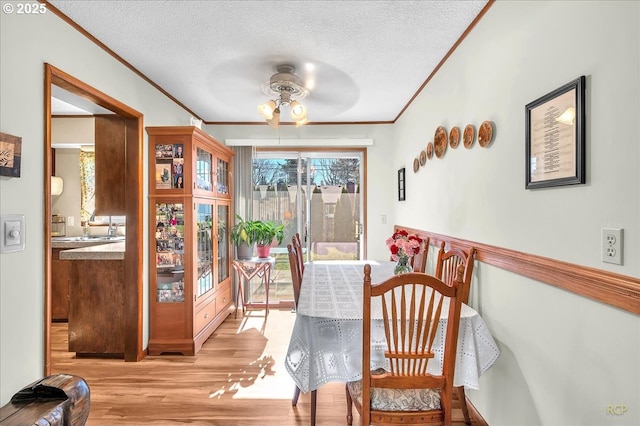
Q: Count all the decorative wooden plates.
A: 7